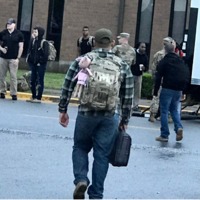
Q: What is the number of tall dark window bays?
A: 4